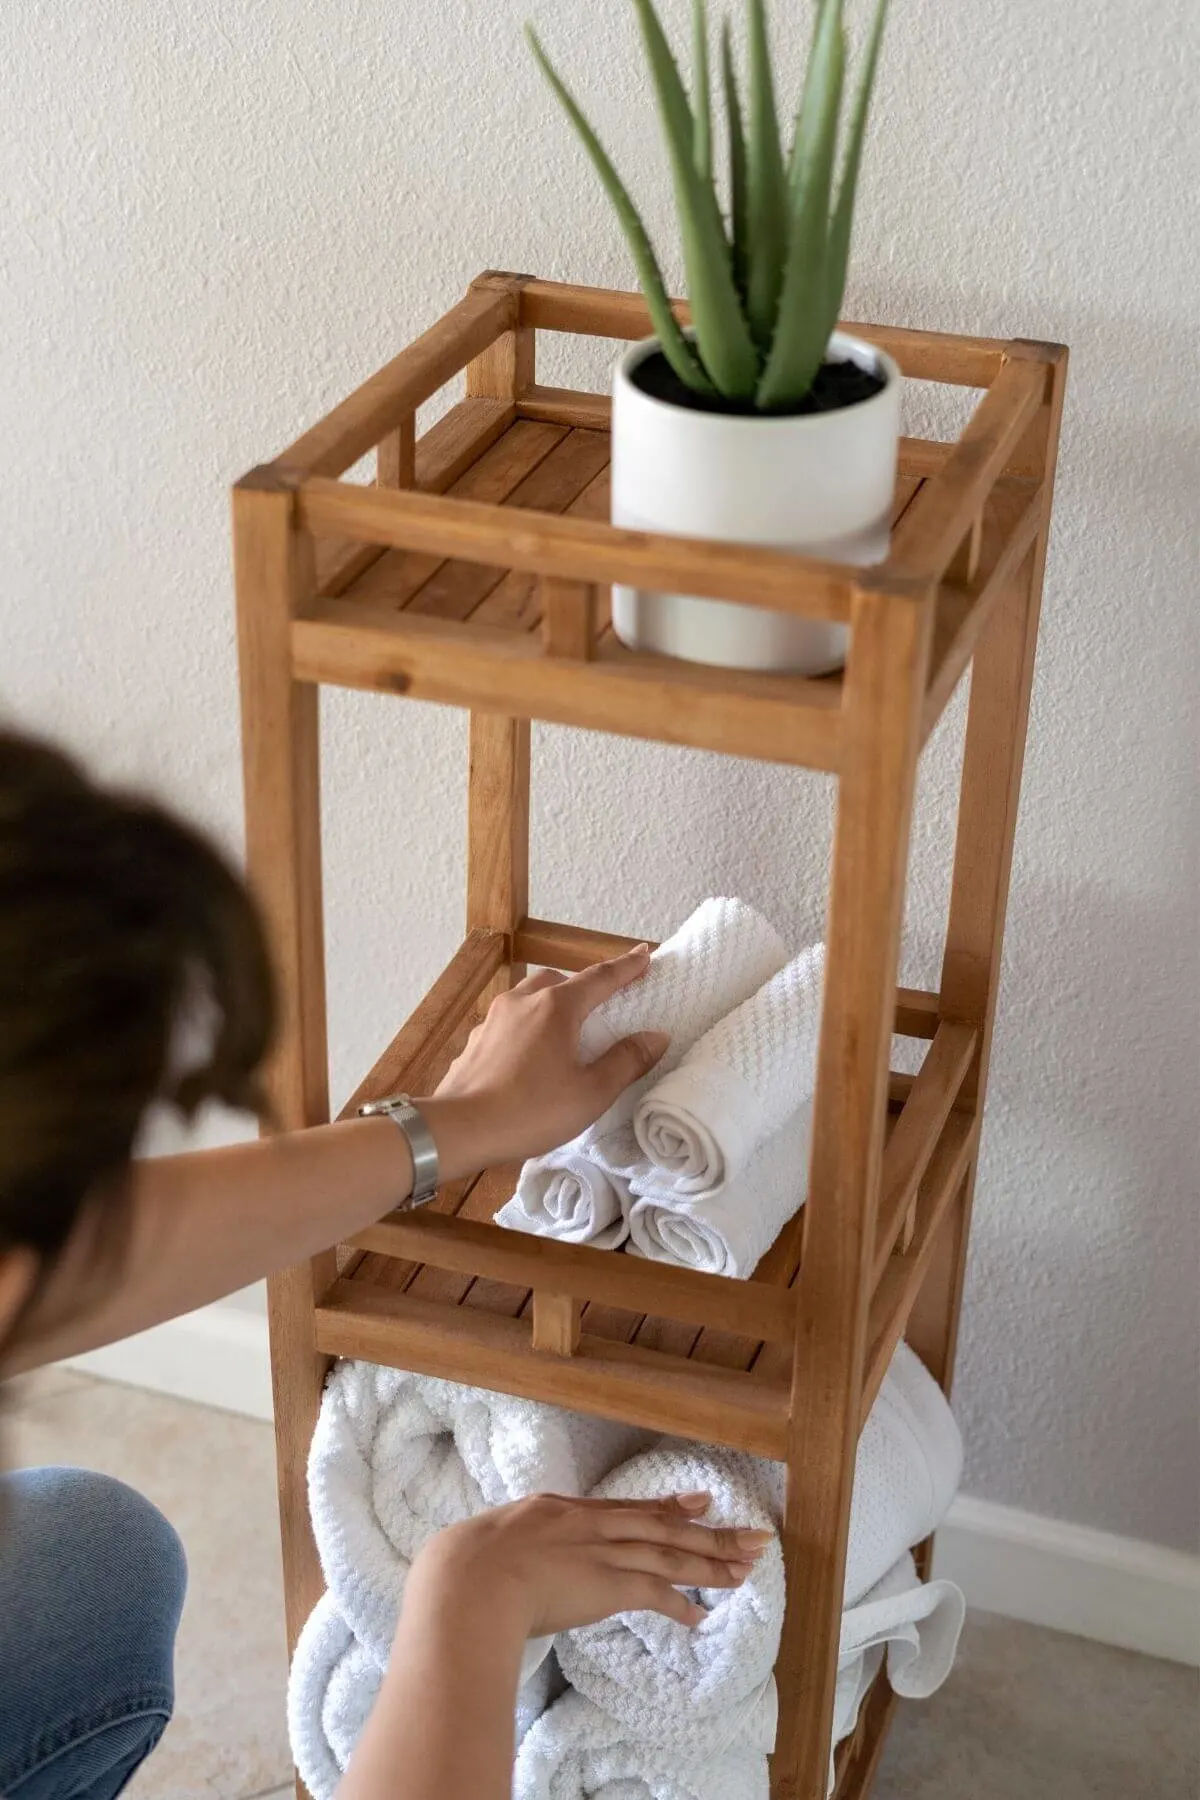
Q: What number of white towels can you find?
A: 8